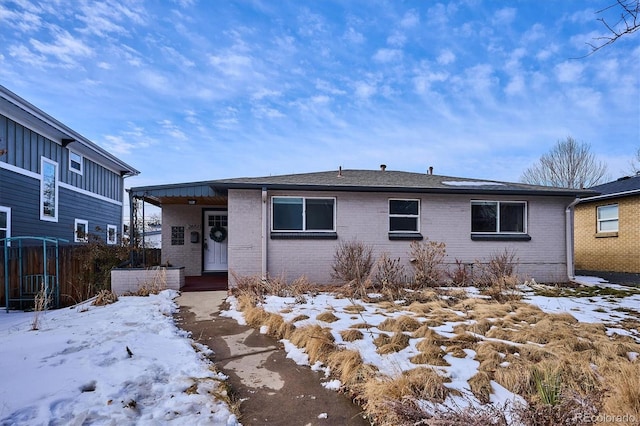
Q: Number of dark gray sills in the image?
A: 3